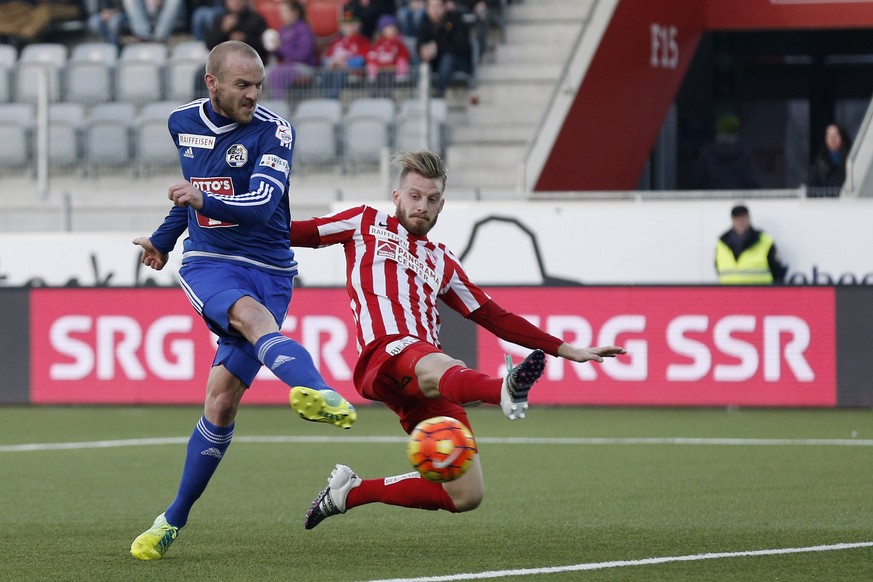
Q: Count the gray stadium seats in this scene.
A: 13